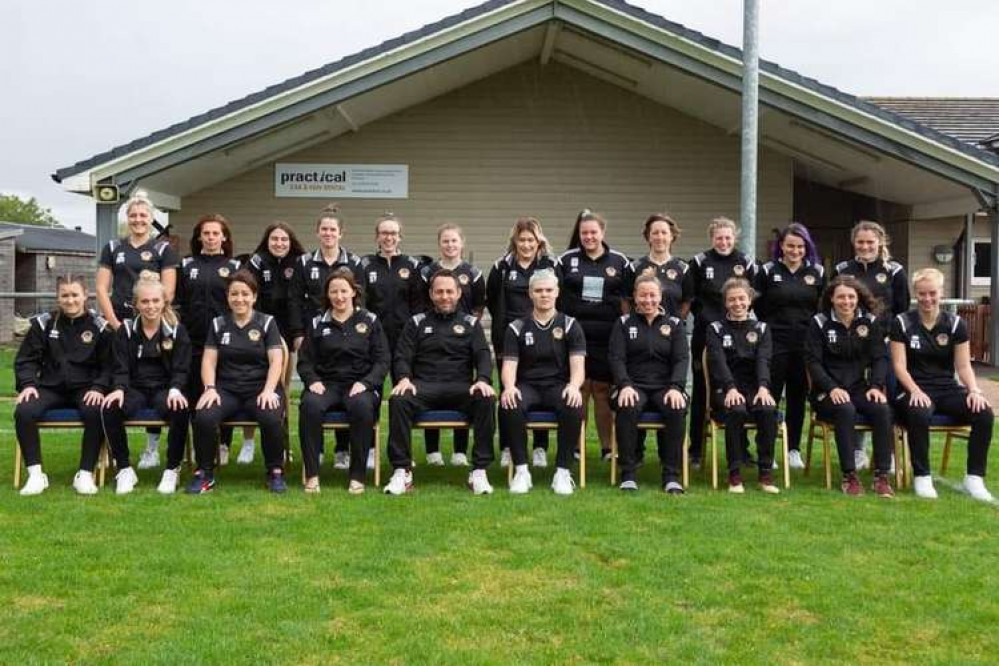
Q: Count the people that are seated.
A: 10